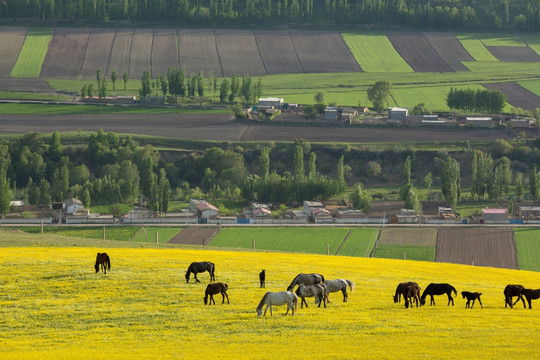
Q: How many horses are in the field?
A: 14